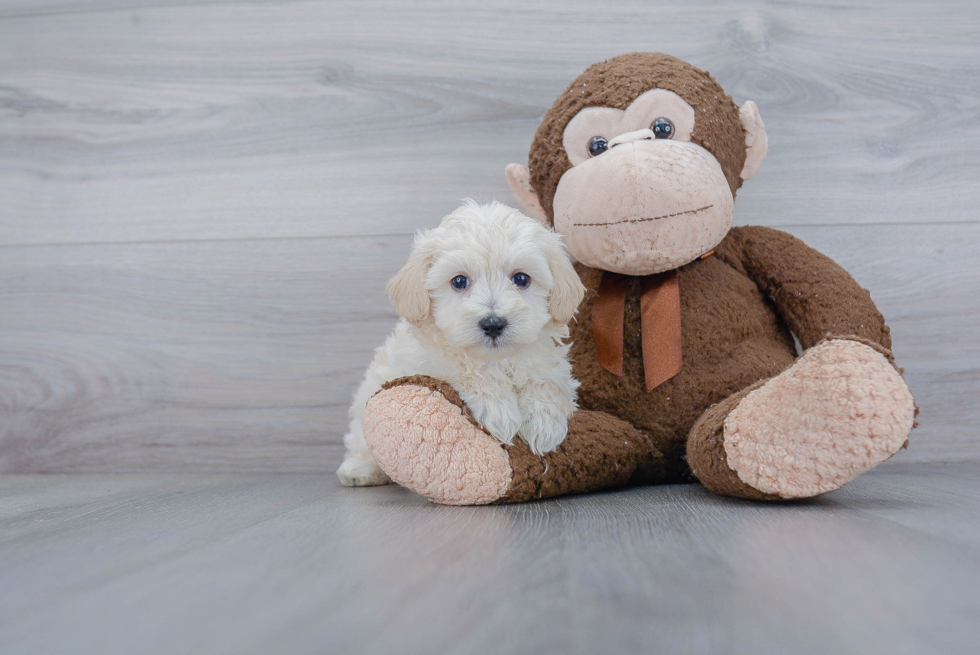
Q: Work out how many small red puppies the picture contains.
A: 0